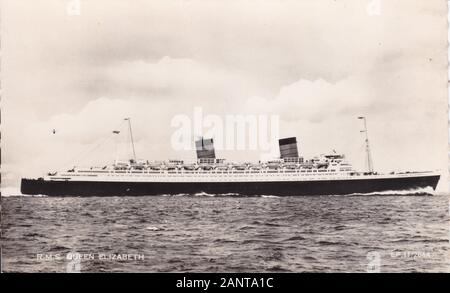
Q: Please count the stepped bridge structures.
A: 1